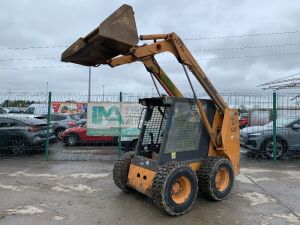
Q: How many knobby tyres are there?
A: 3